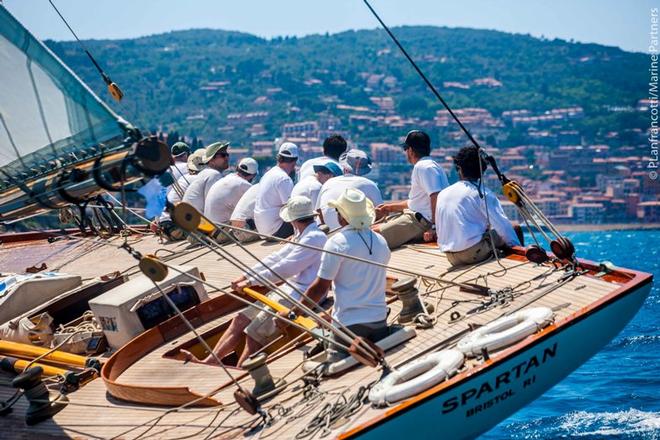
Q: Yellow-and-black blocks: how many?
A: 4